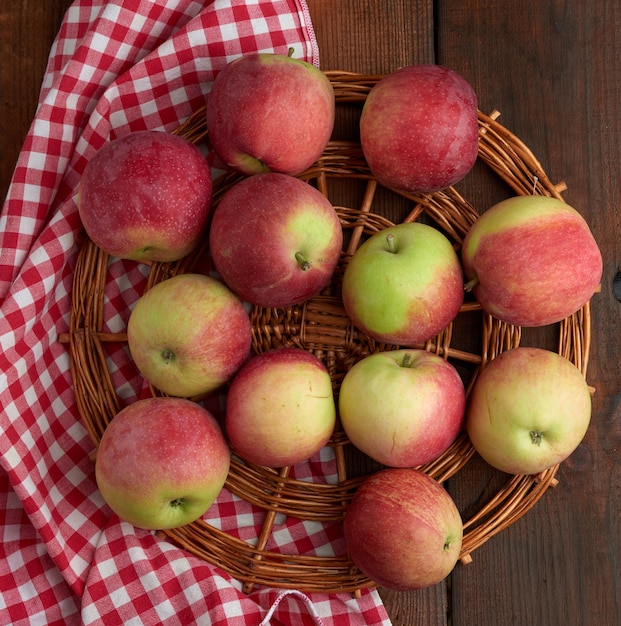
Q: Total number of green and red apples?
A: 12